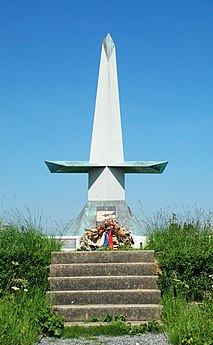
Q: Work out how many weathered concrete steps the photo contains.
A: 5